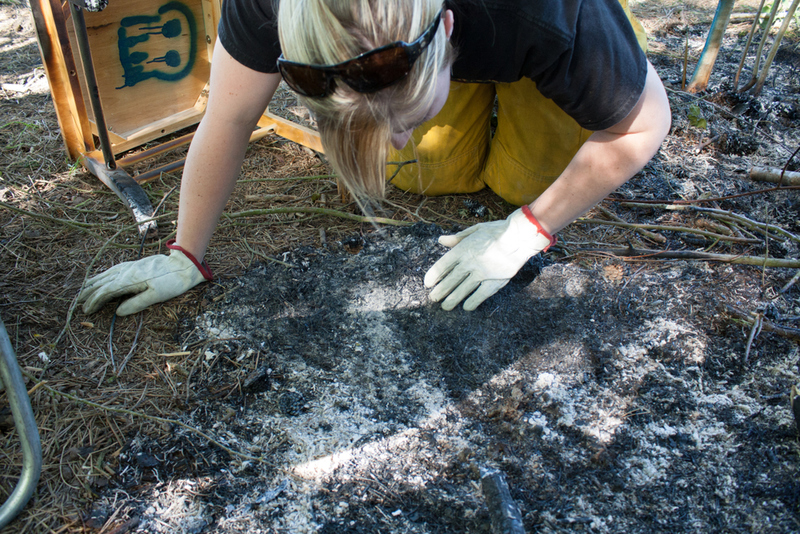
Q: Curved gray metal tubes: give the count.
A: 1